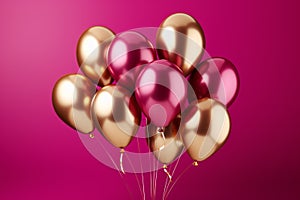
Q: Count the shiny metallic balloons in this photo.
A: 9